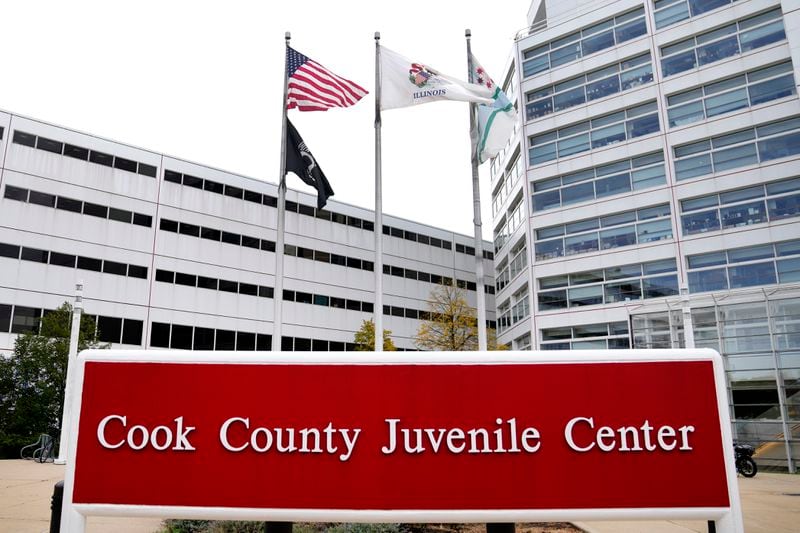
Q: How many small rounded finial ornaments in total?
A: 3